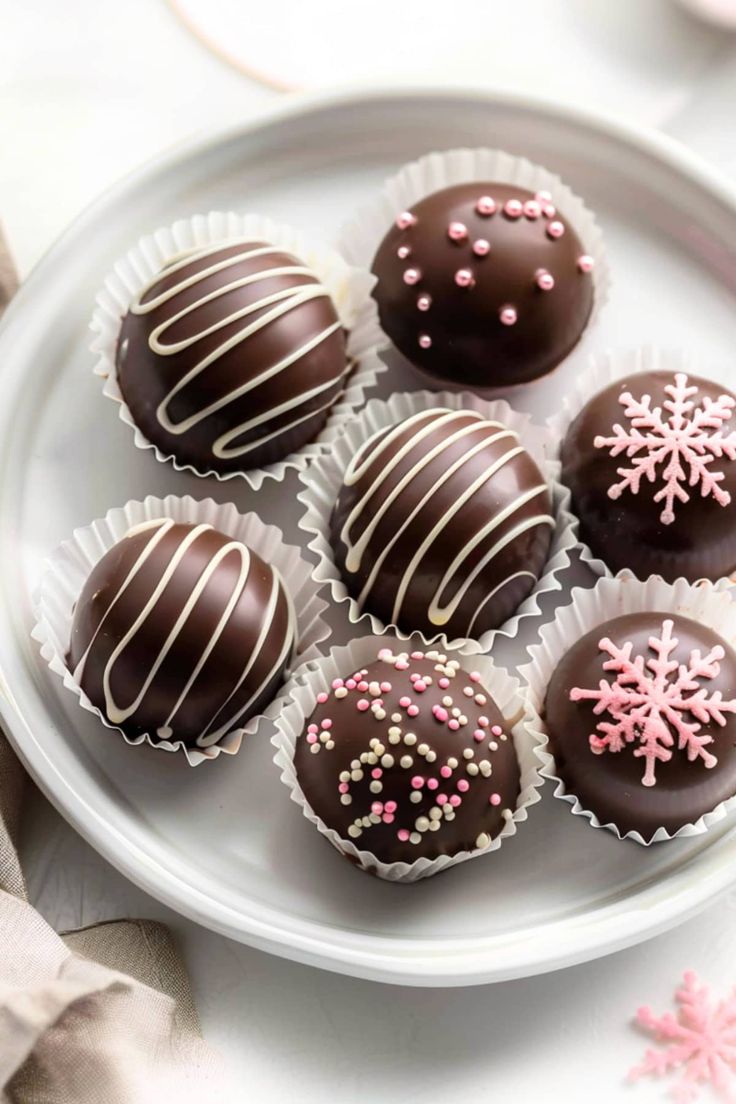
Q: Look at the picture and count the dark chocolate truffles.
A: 7